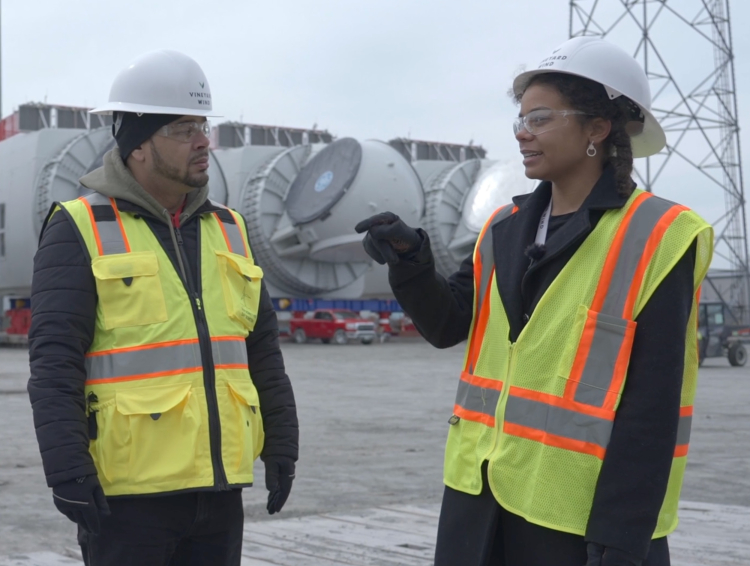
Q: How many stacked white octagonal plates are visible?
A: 0